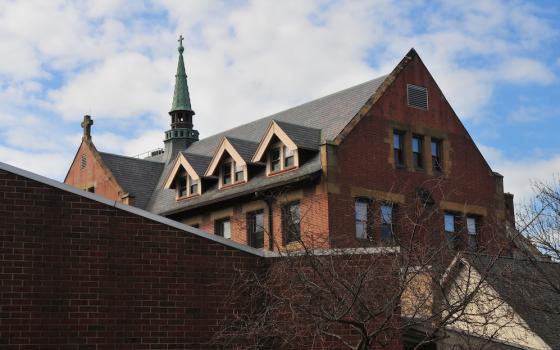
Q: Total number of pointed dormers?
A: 3